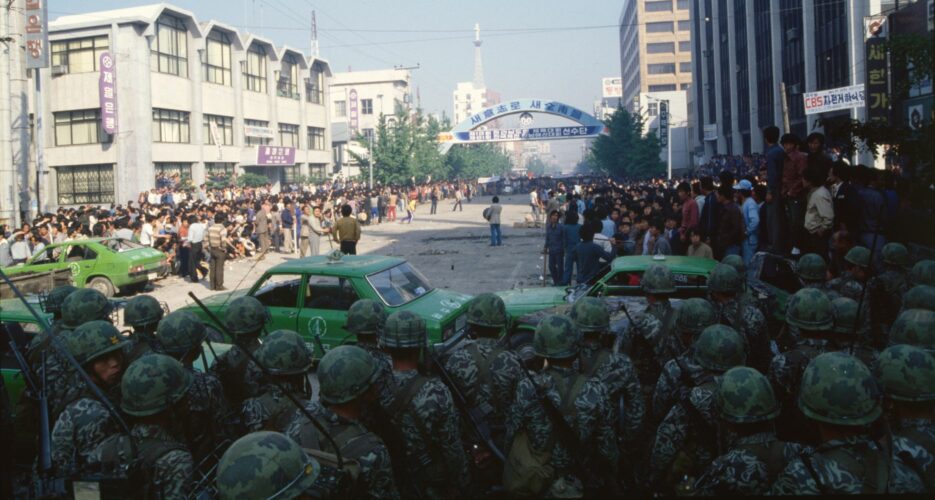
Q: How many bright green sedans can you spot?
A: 4